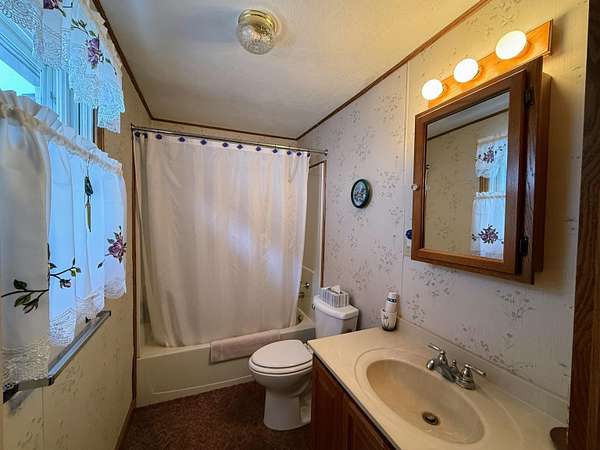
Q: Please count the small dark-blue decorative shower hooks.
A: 12